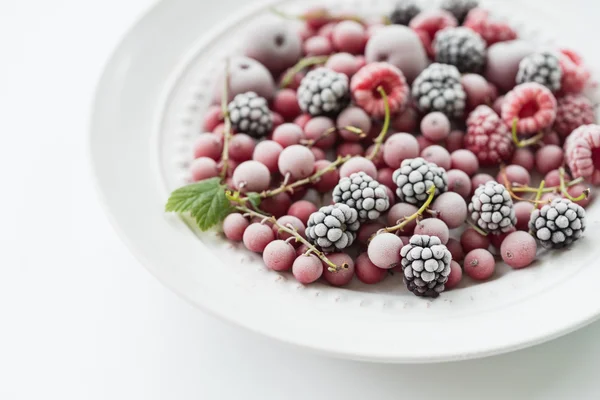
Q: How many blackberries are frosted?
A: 13